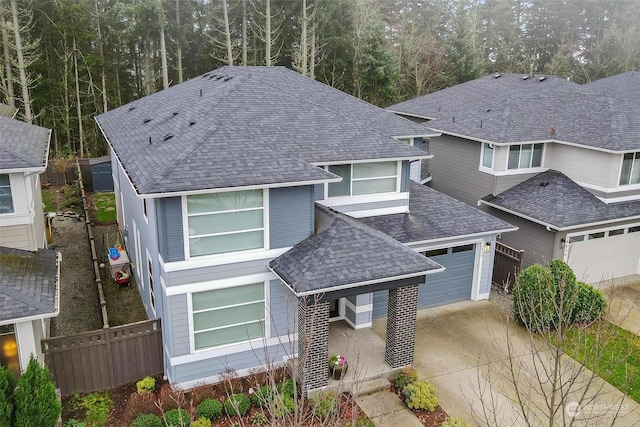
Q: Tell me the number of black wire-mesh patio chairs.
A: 0